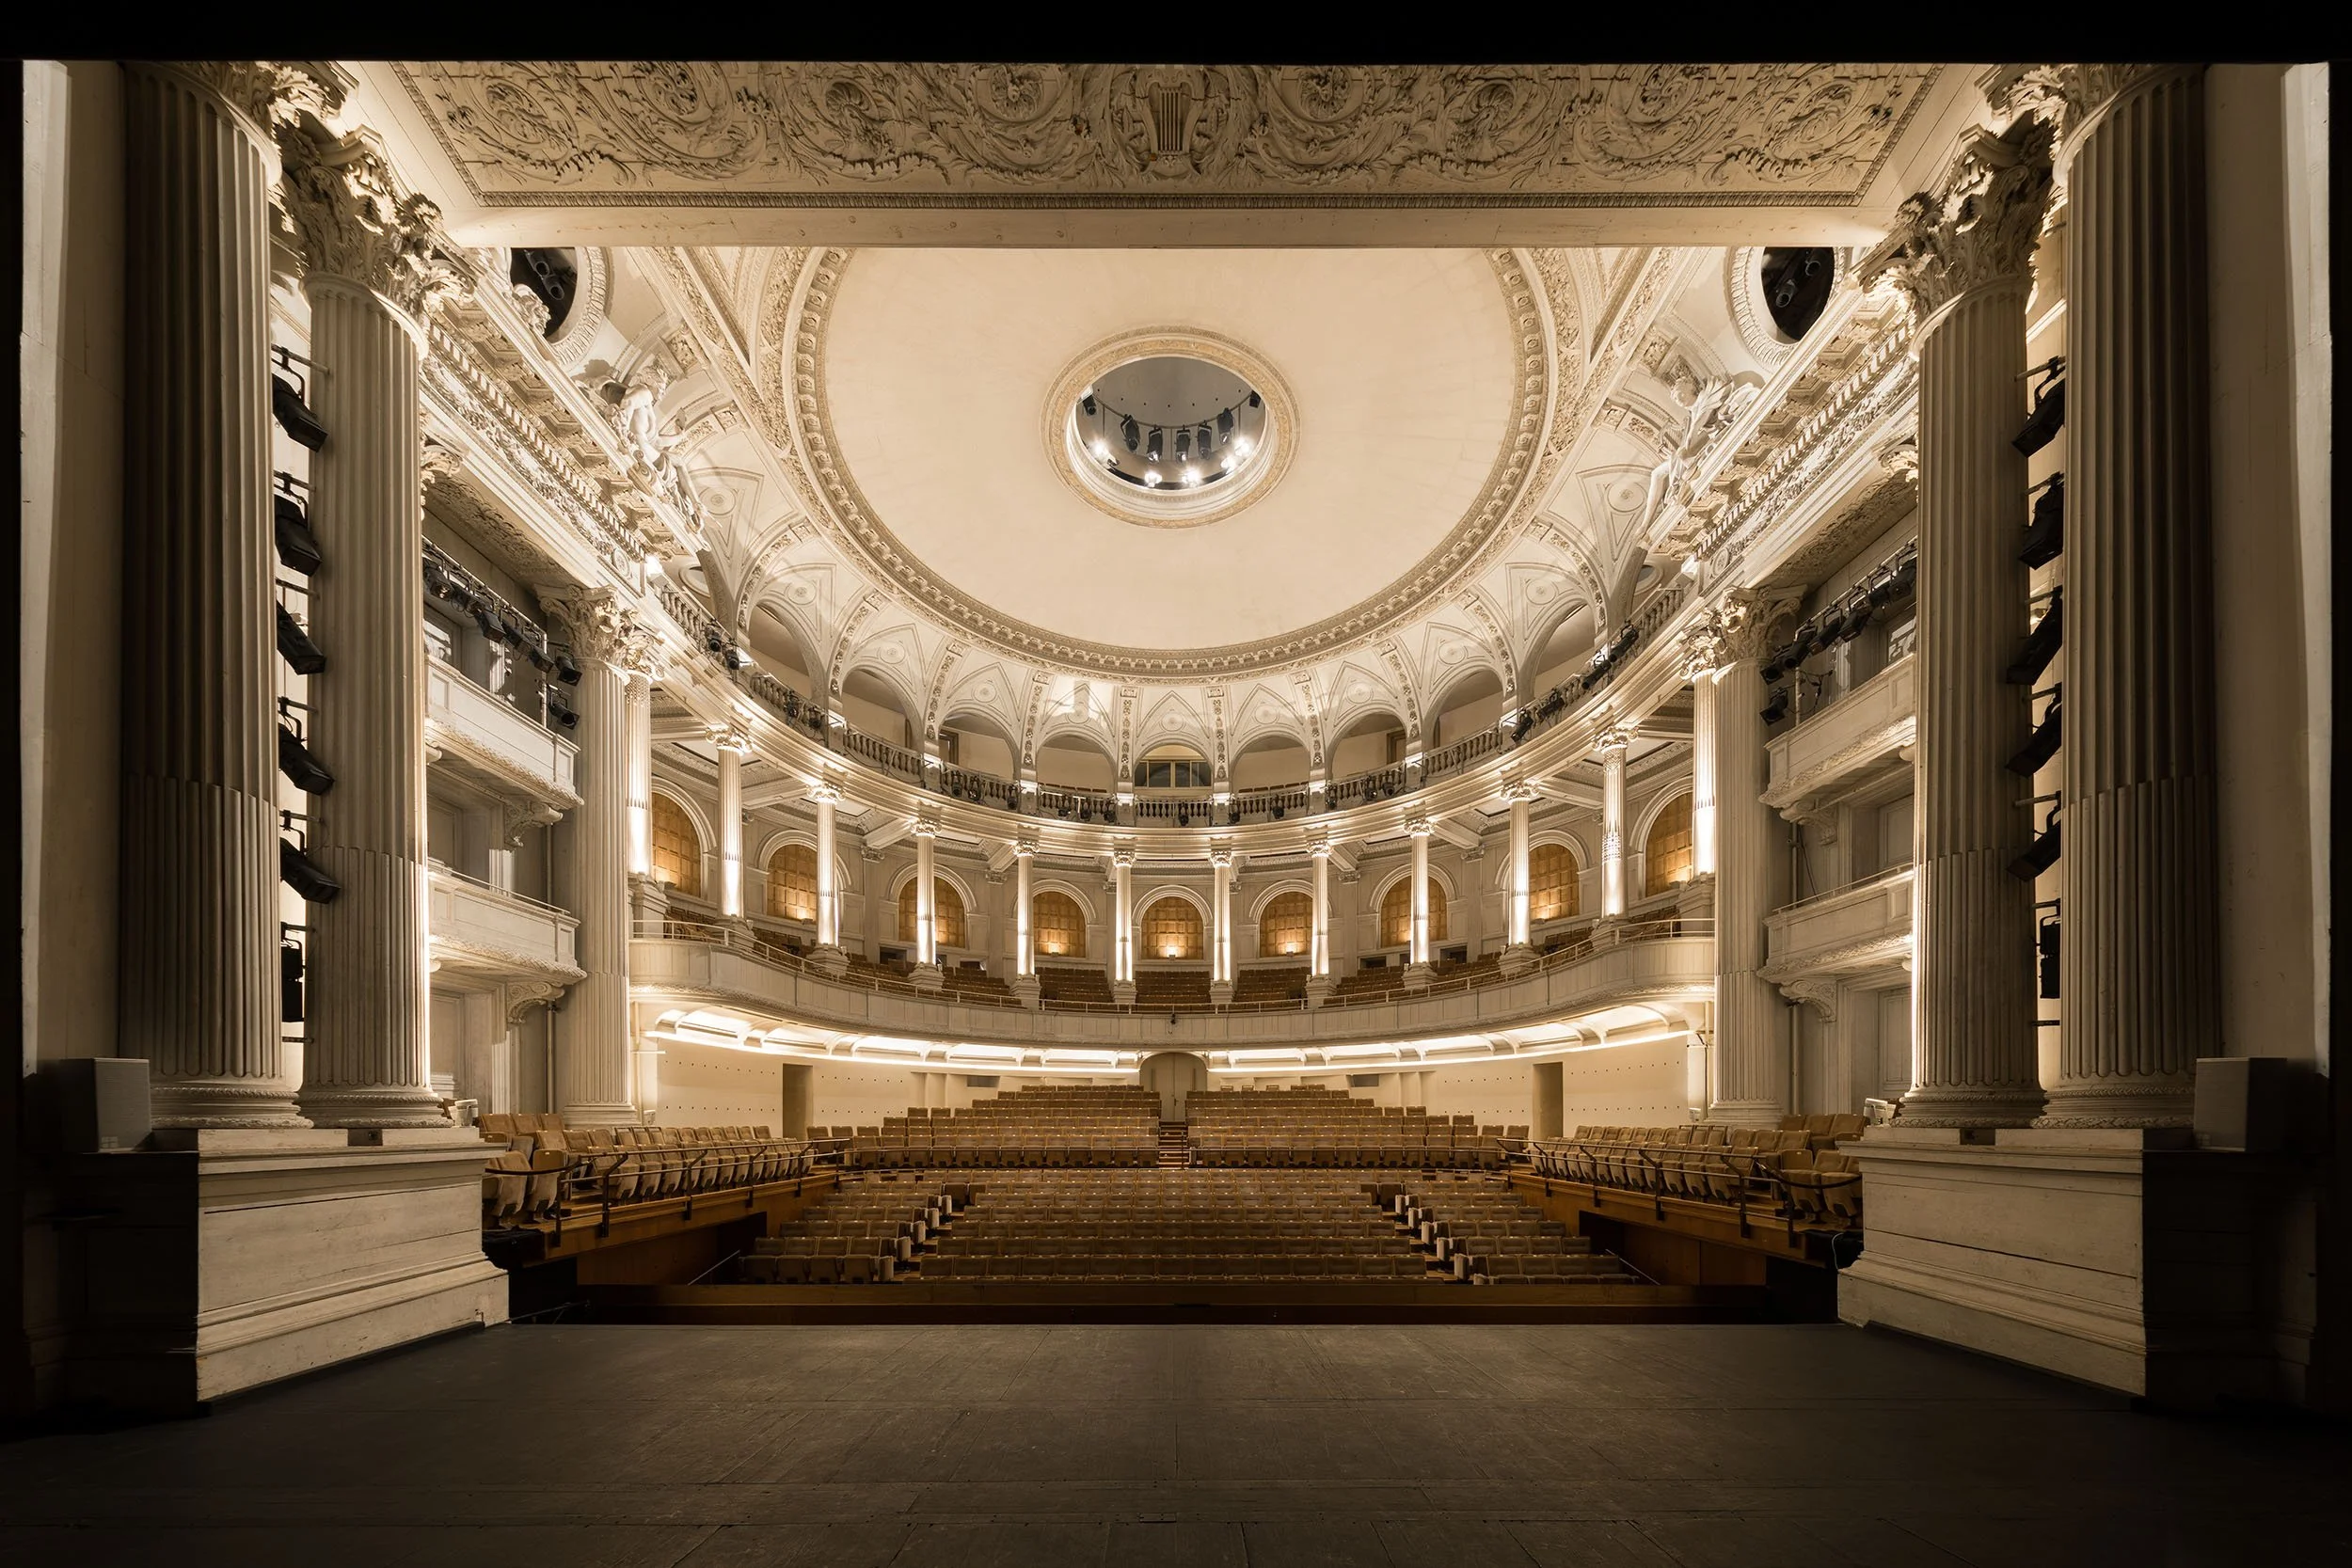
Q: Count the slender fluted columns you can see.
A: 12